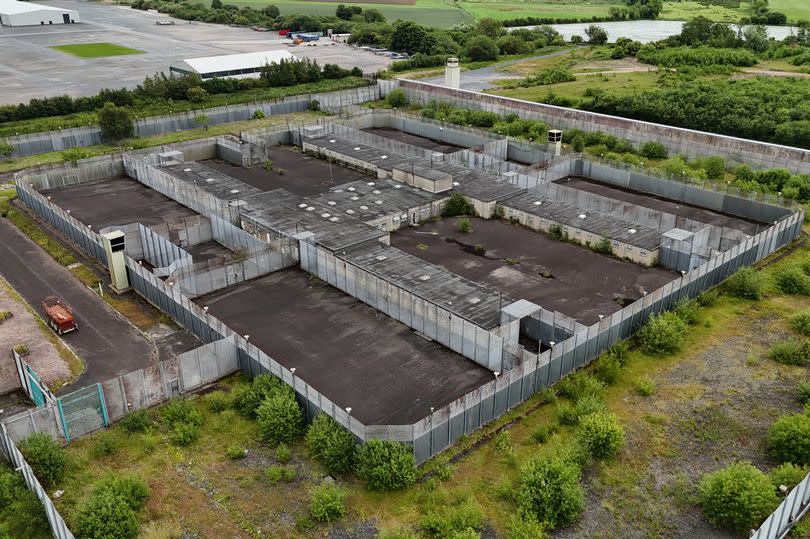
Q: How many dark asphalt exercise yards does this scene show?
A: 6